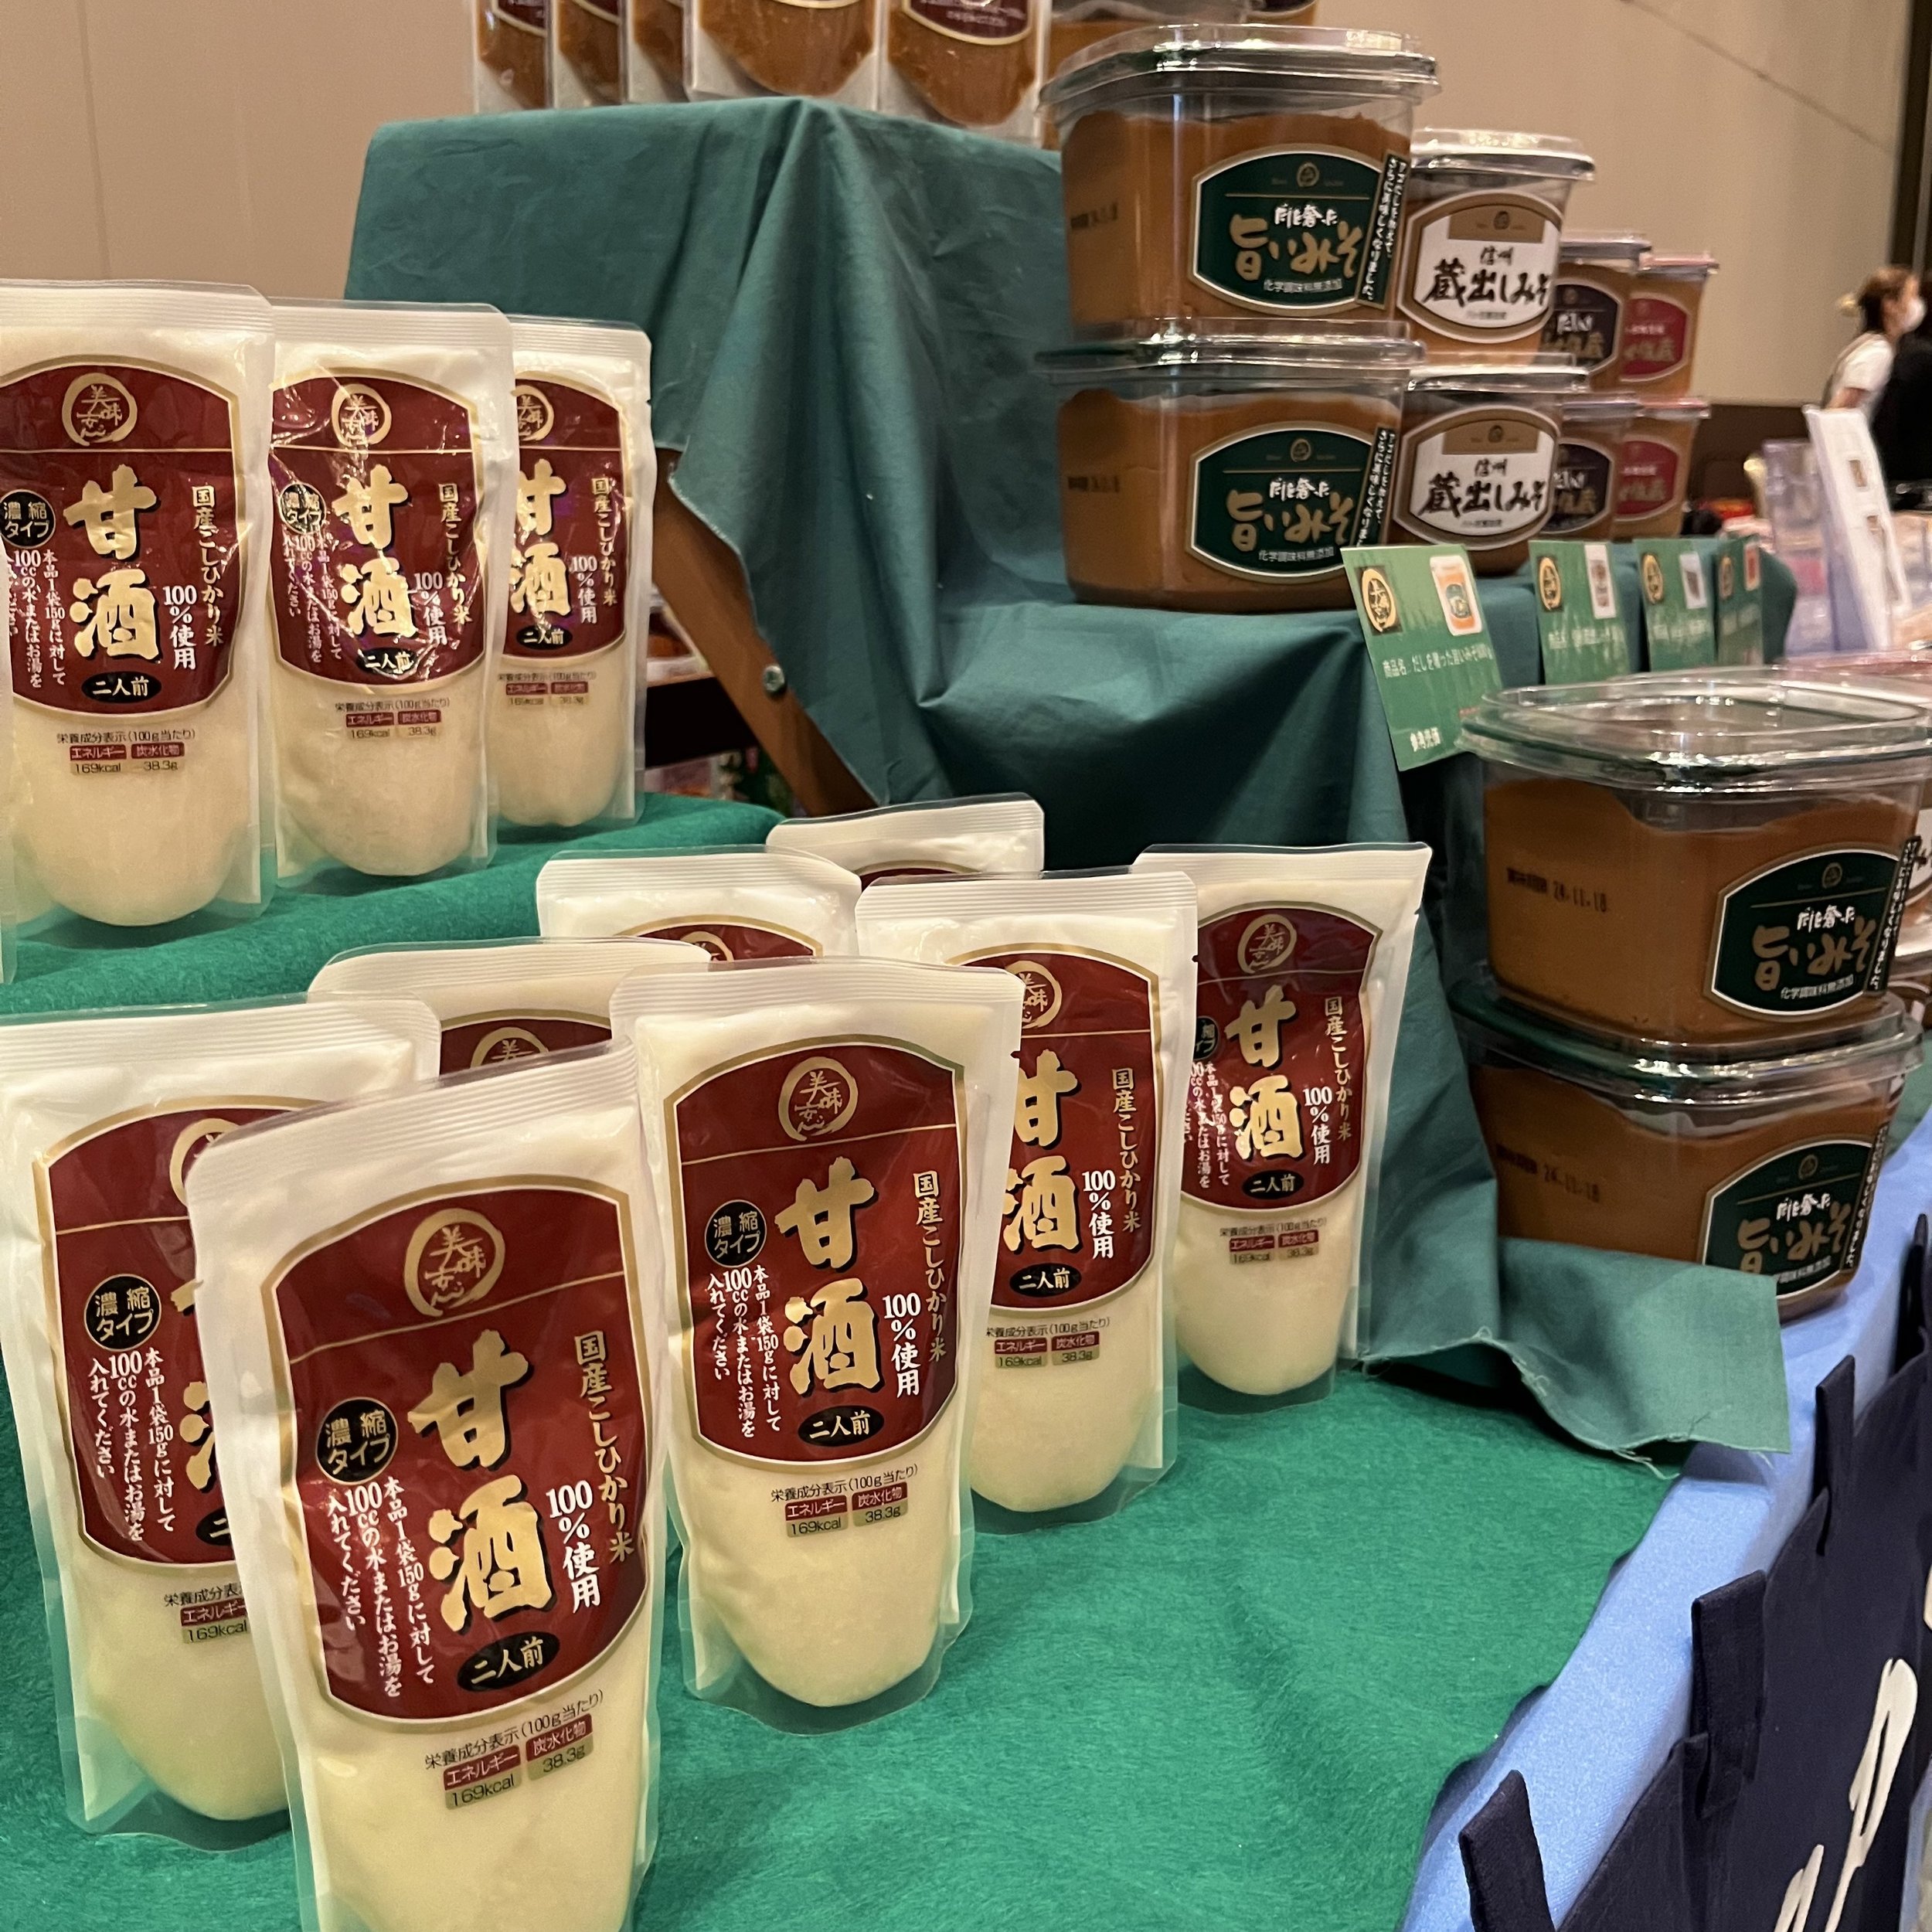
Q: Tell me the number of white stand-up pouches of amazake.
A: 11